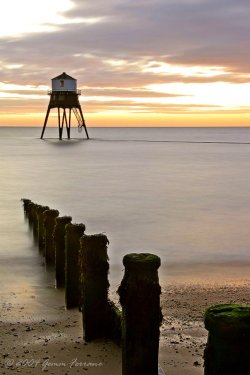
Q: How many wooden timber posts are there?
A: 10